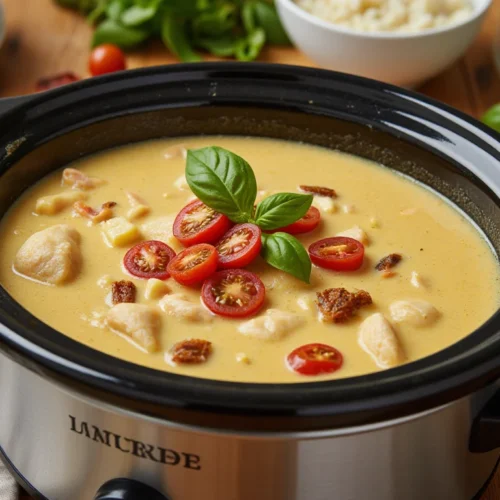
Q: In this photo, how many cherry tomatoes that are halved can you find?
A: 8